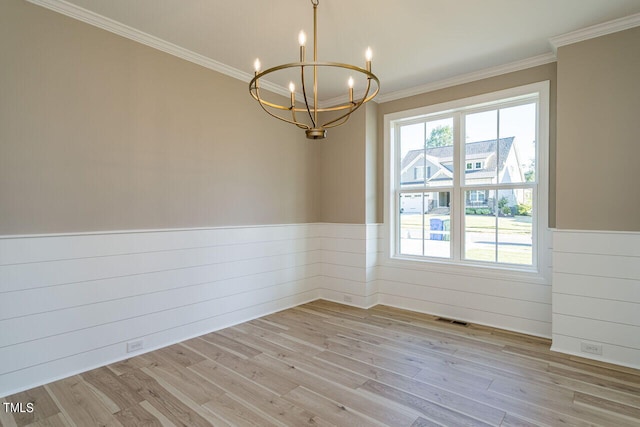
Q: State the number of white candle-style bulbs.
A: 5